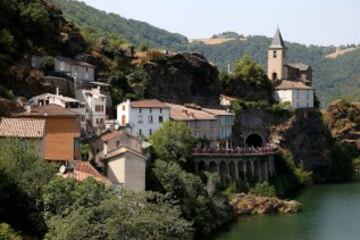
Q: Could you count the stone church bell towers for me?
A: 1